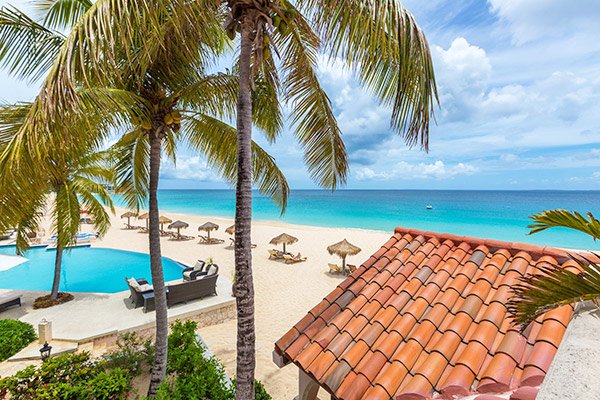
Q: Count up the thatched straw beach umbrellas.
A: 8